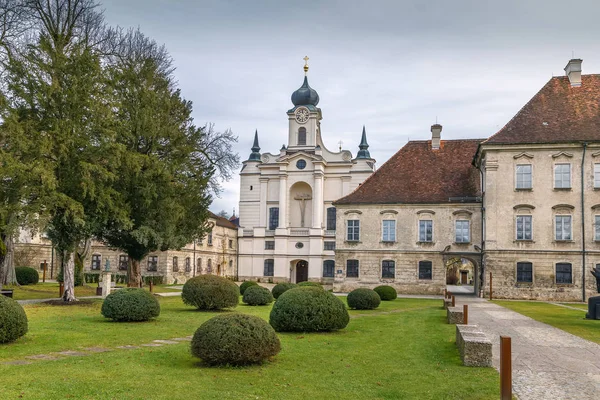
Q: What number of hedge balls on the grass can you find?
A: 12